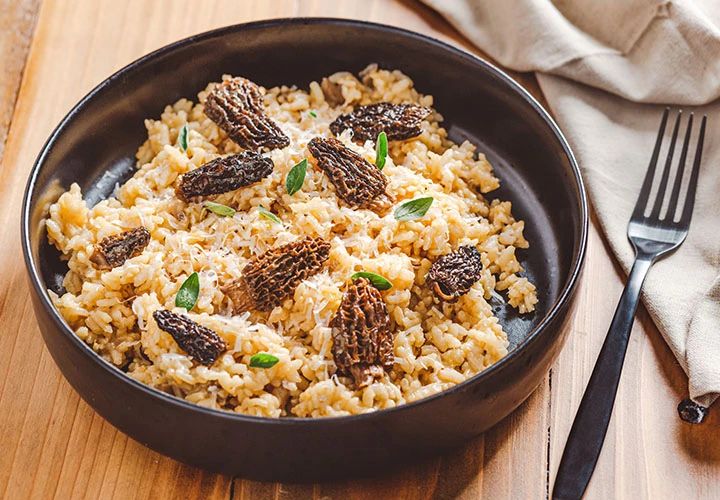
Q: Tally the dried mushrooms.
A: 9